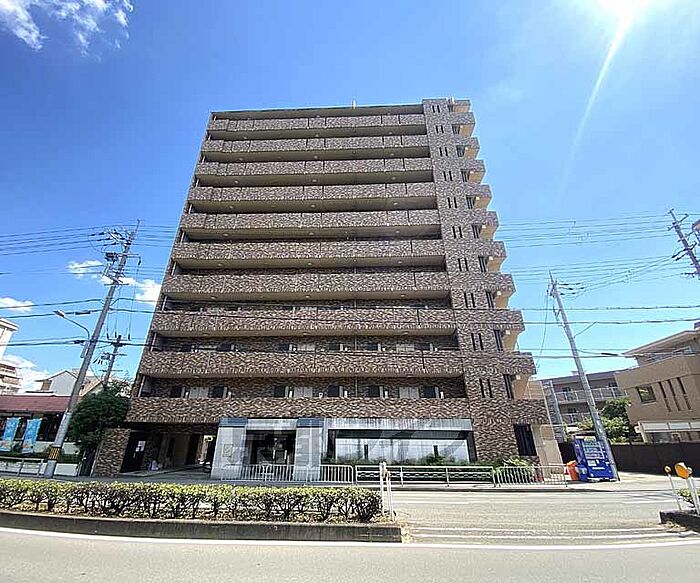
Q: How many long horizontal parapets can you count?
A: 10